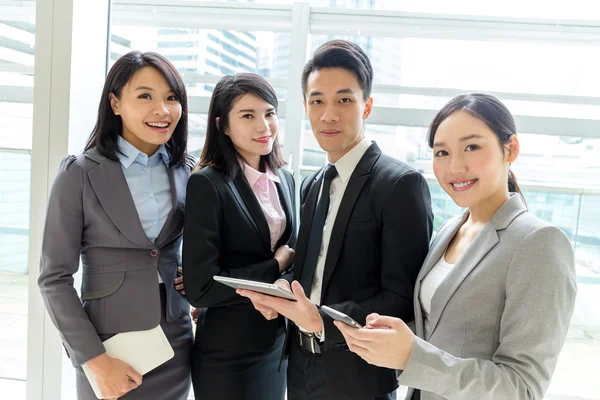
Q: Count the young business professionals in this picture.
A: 4